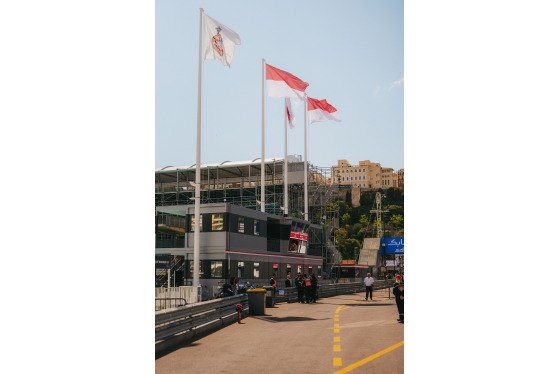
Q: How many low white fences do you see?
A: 1